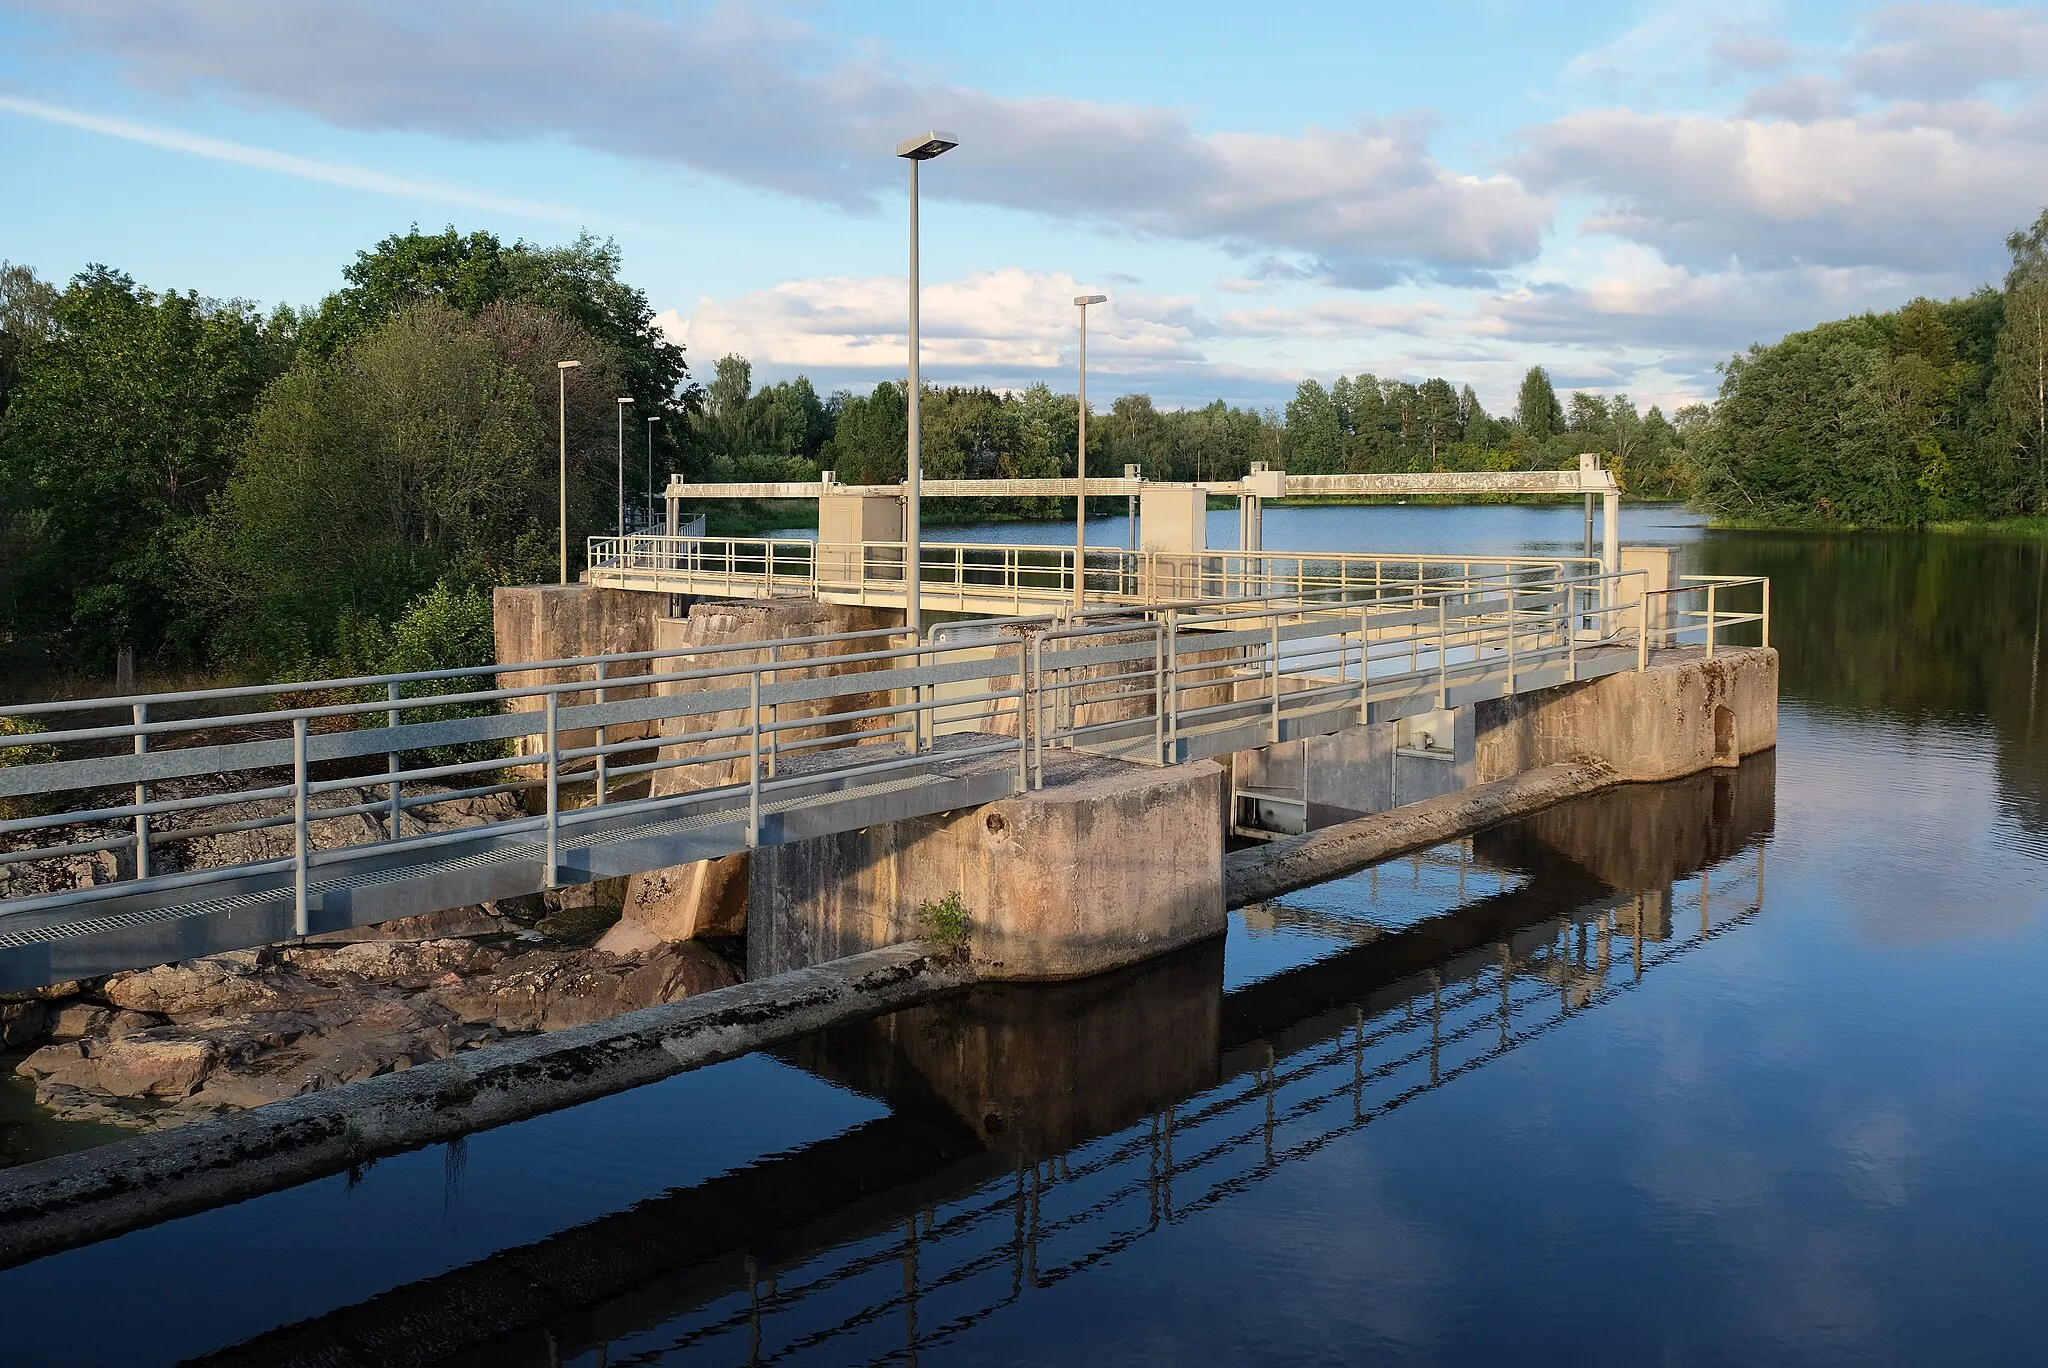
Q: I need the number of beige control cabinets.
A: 3